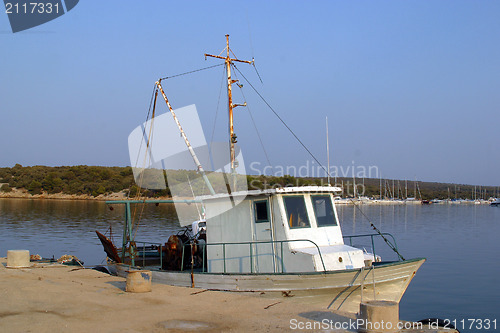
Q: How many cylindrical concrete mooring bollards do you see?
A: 3